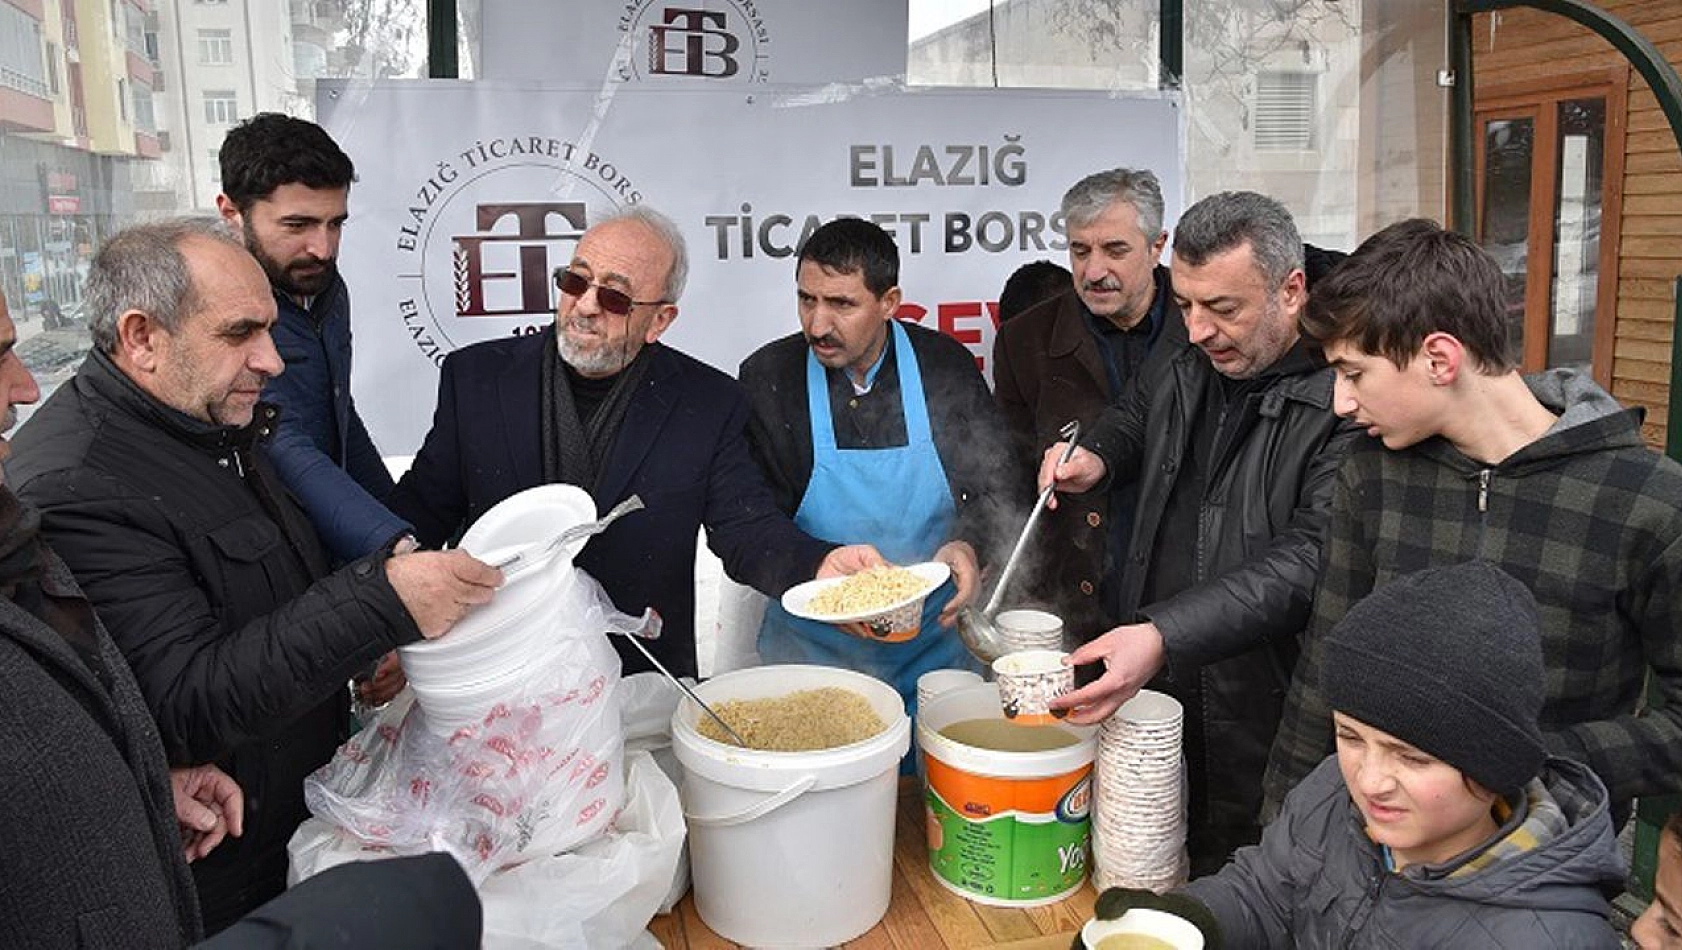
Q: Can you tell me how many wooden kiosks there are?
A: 1